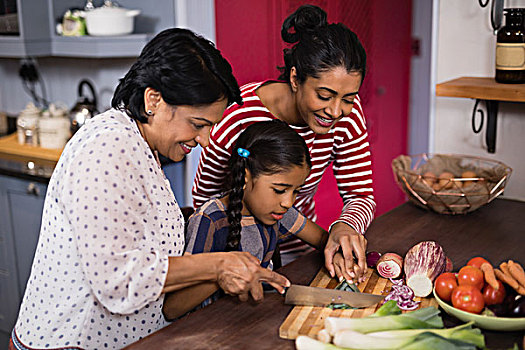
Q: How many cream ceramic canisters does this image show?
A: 2